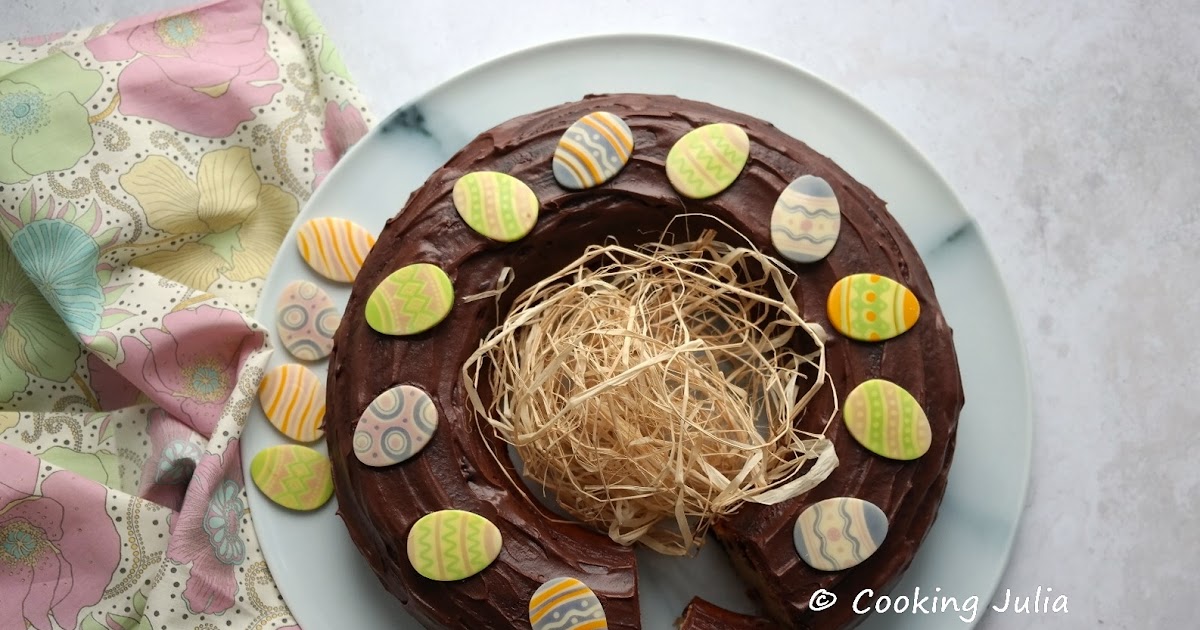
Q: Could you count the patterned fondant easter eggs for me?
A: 15